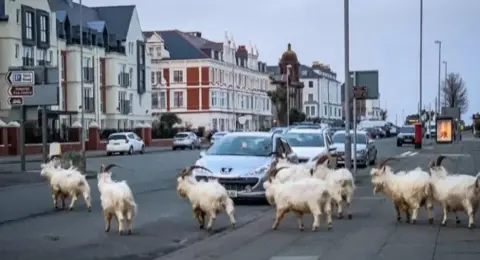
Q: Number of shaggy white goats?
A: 8